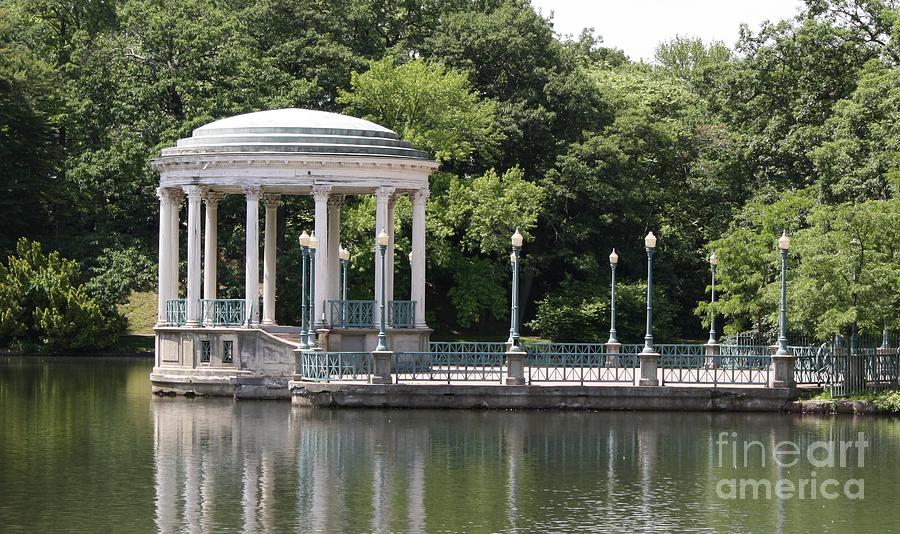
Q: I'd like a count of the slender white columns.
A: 11